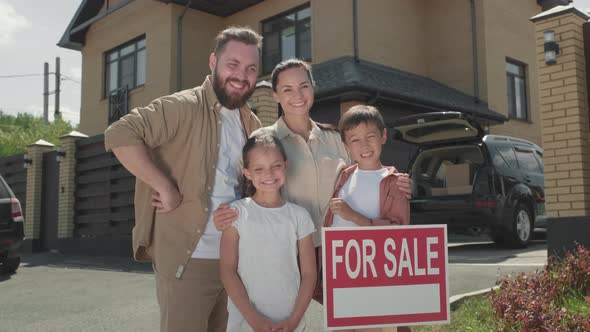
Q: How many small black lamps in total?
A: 3